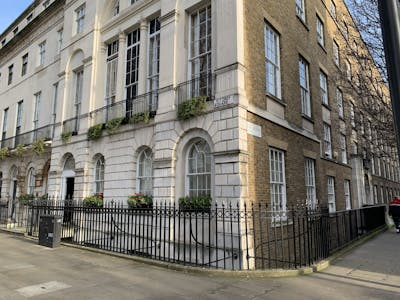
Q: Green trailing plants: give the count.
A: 8